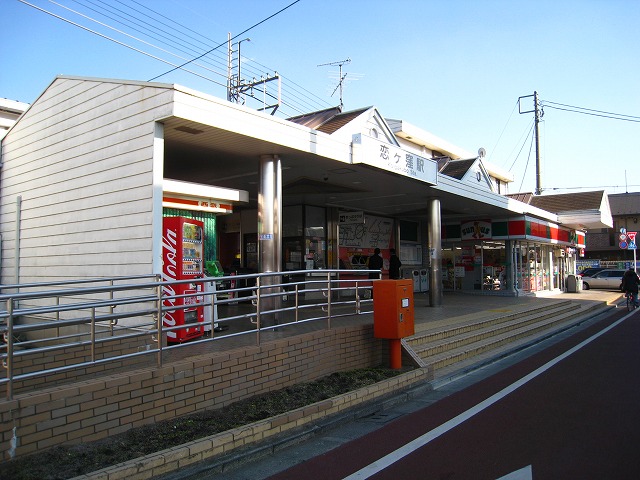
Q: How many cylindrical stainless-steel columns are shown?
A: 2